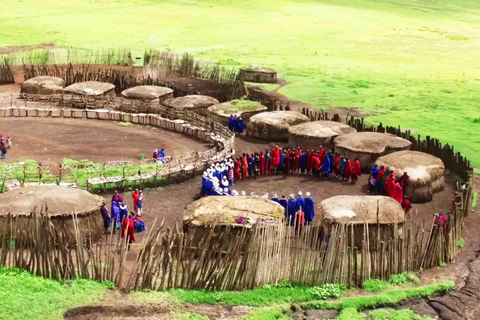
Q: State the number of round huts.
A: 13